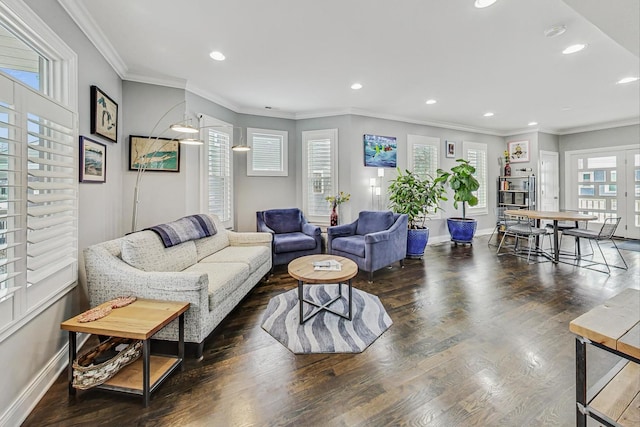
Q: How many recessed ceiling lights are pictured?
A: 8